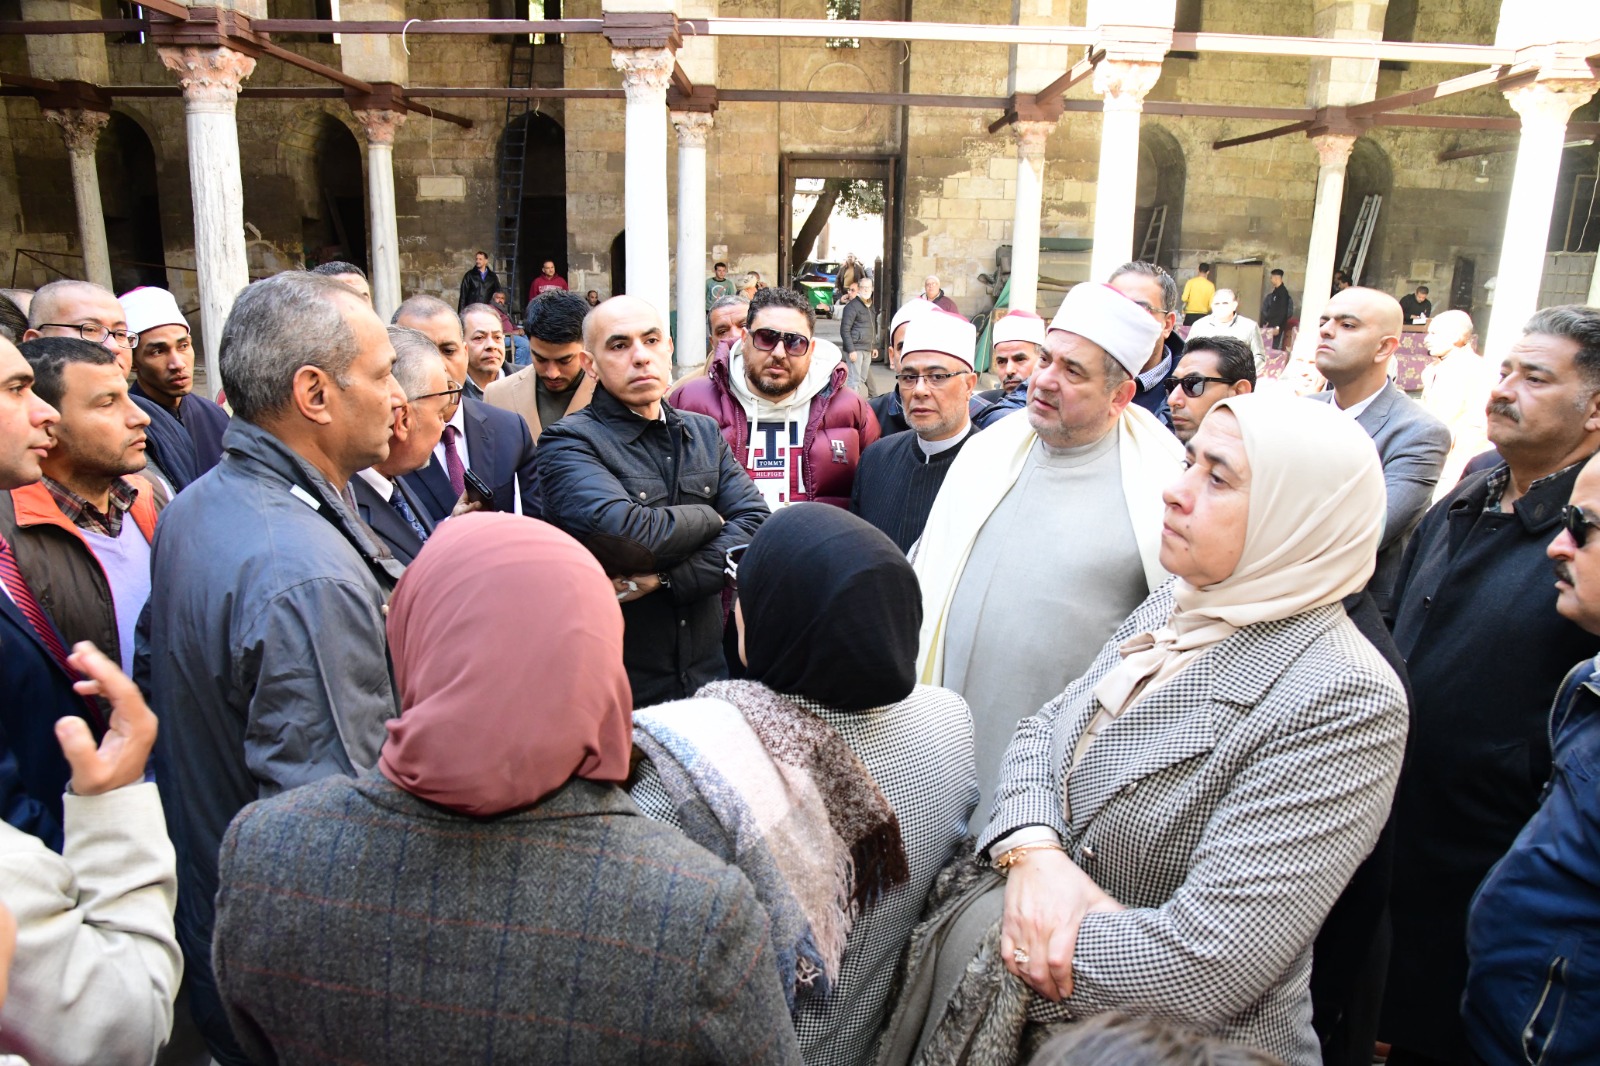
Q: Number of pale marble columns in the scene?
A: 9